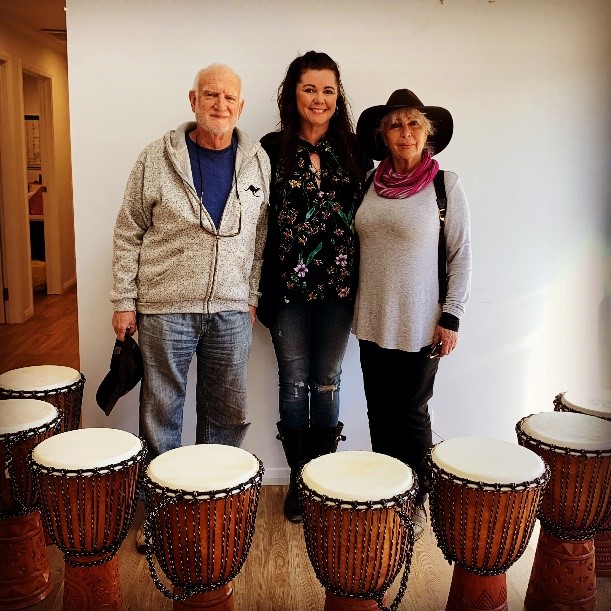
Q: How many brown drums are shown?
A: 8